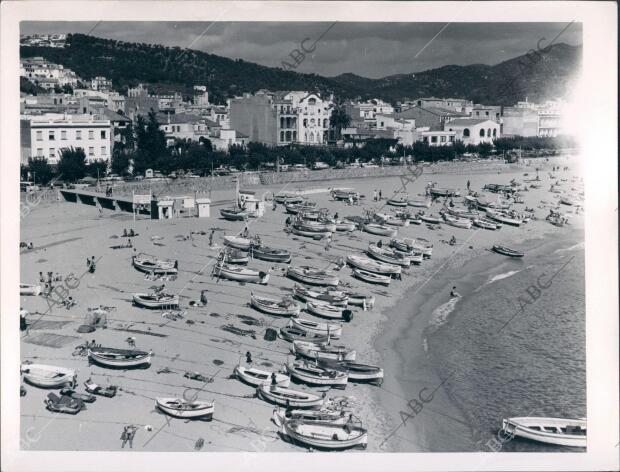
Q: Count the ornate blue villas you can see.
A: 0